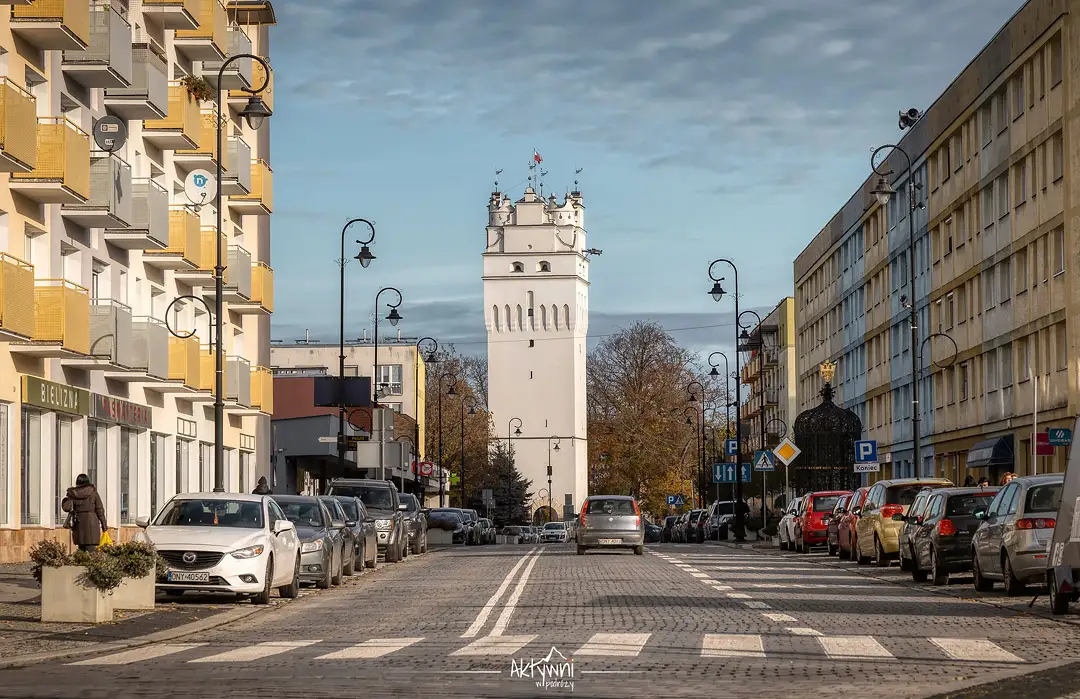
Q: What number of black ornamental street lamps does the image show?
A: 14